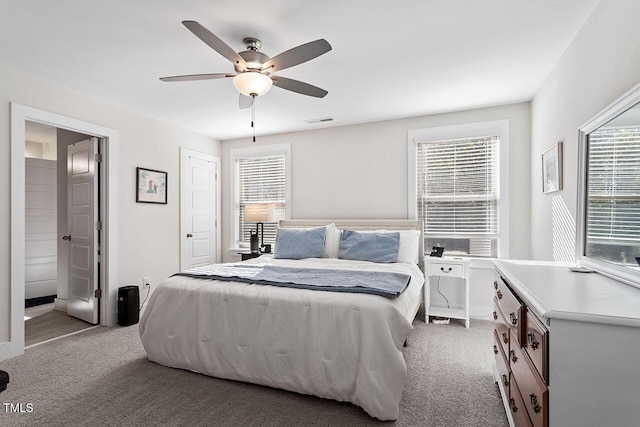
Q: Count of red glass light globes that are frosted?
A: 0